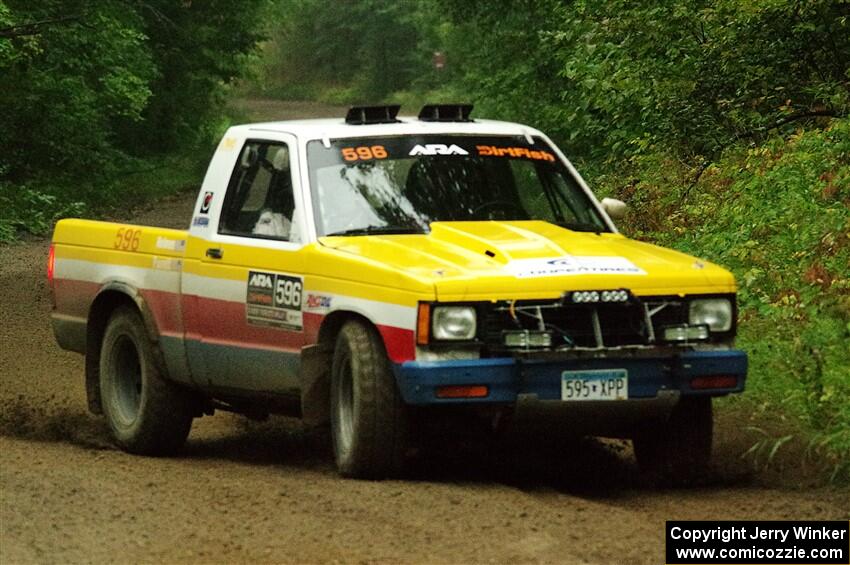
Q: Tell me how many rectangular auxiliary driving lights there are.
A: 2